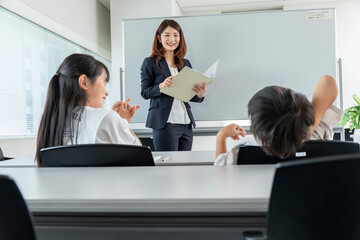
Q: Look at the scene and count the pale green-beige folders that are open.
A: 1